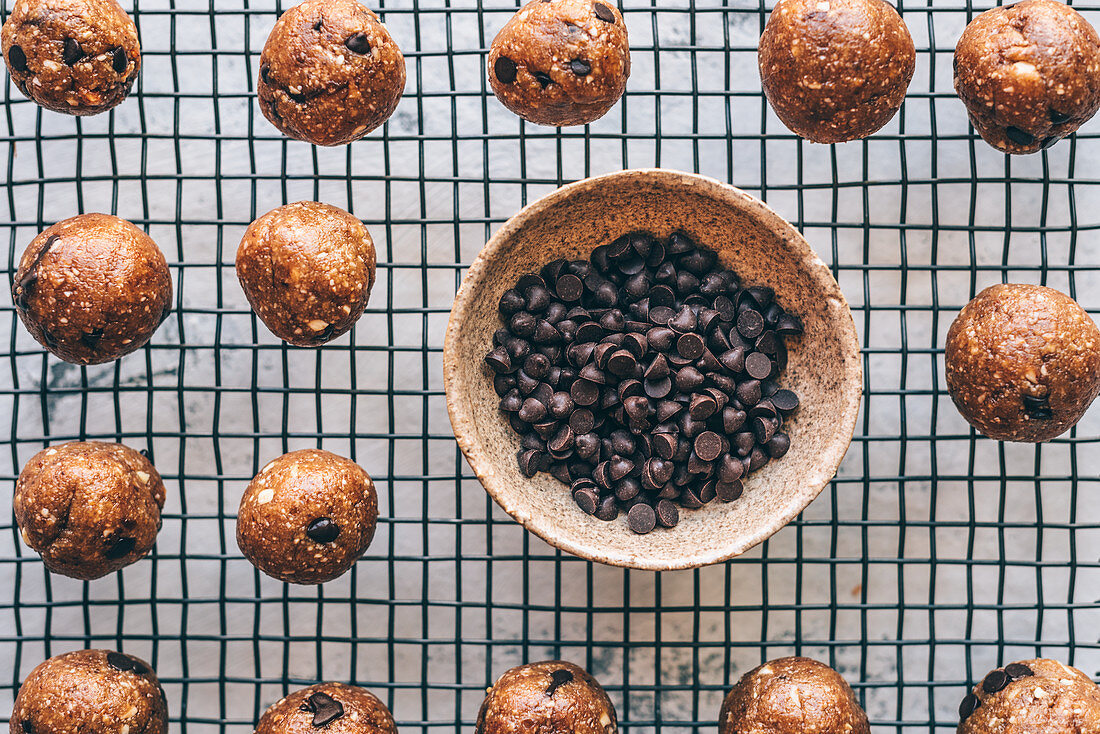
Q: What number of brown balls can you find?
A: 15